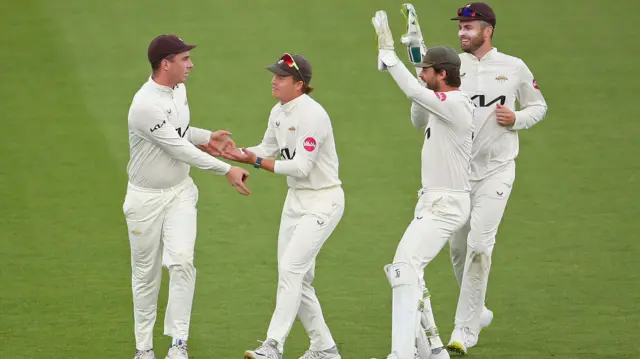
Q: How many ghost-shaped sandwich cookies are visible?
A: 0